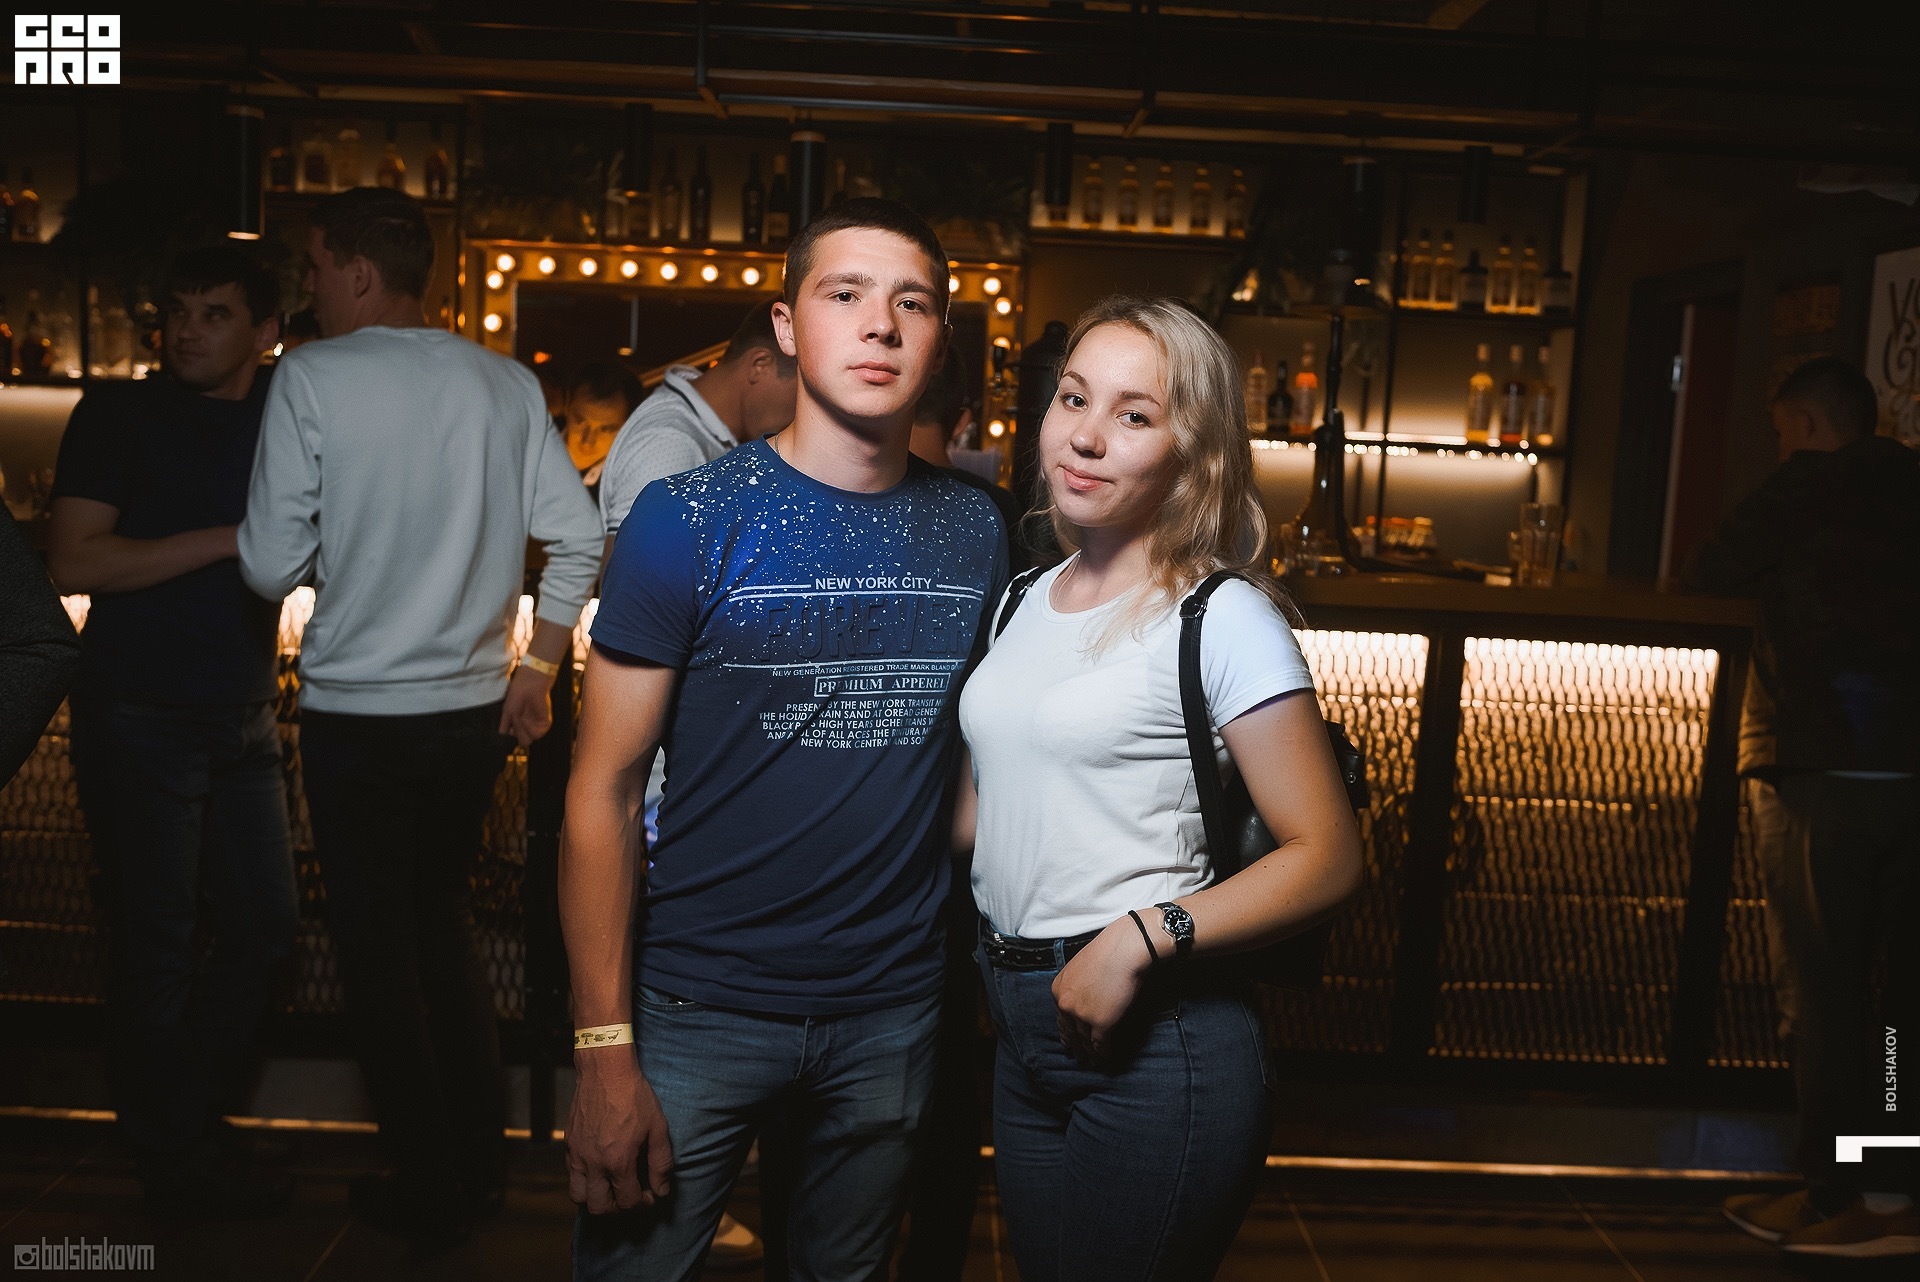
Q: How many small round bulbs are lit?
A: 14